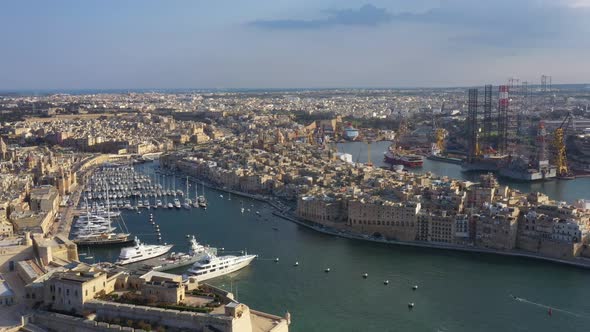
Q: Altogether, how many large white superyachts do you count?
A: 2